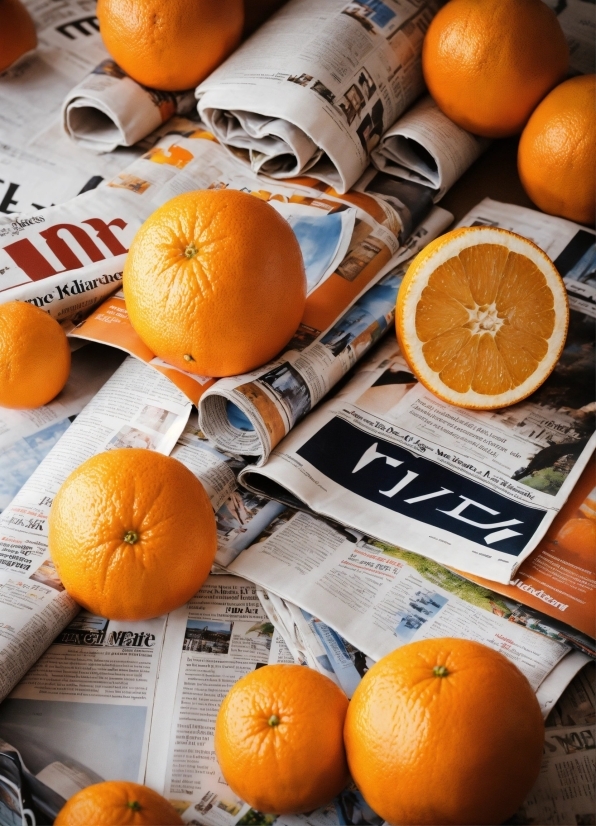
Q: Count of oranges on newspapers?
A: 11